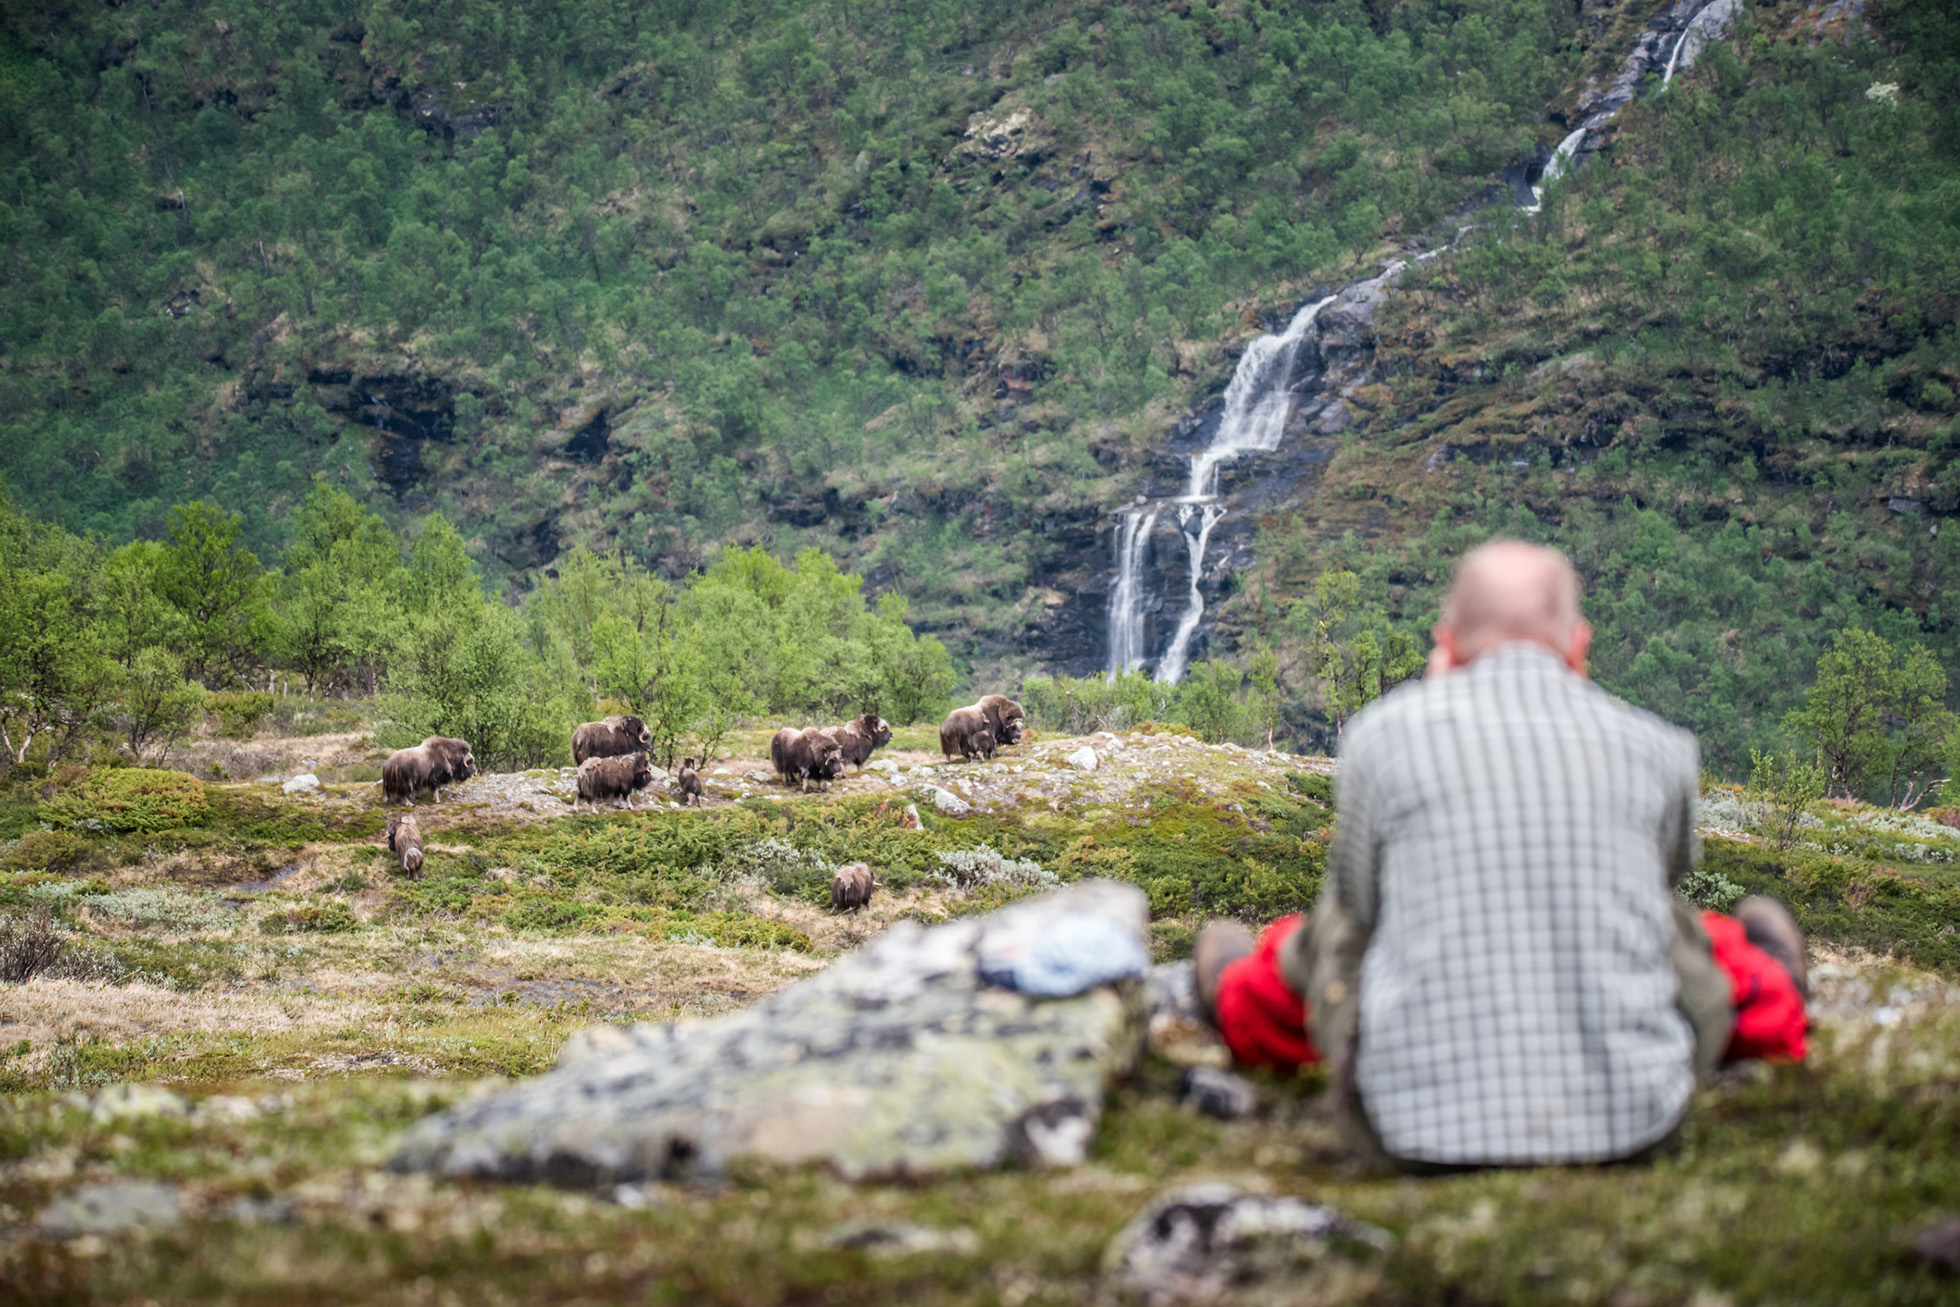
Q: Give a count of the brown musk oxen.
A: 10